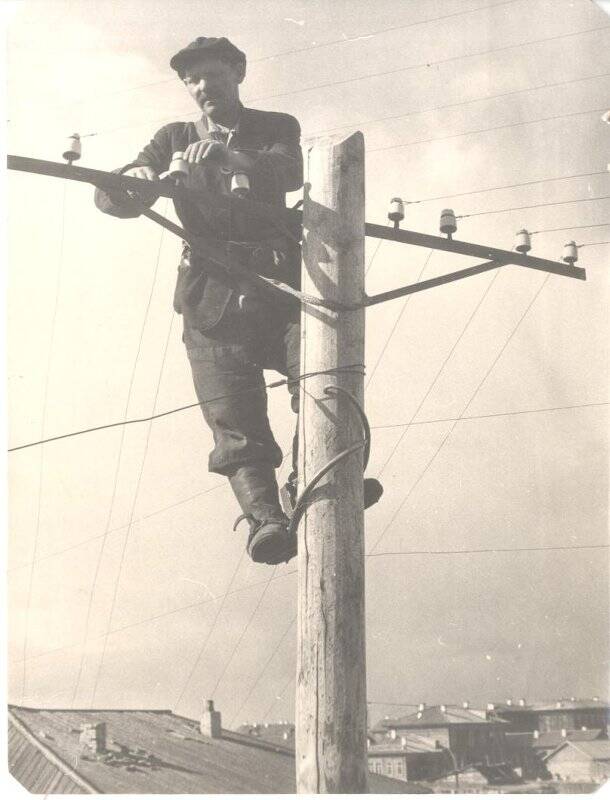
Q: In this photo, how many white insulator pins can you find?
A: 7